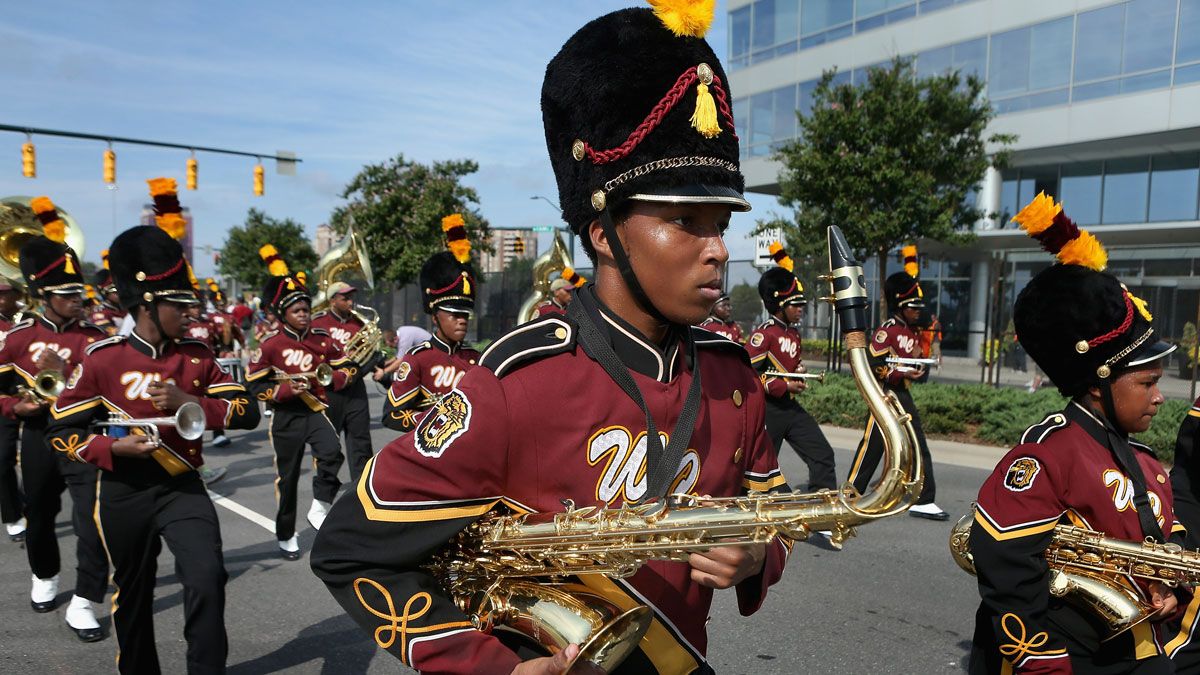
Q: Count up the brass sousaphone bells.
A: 3